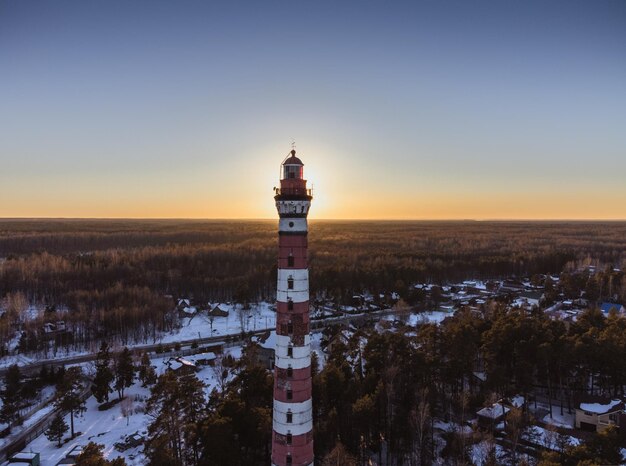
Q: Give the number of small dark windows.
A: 11